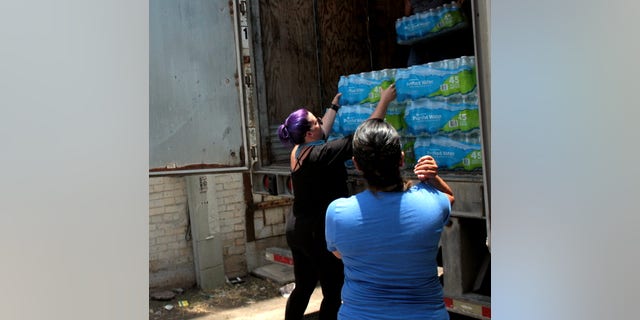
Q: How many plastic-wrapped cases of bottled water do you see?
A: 7